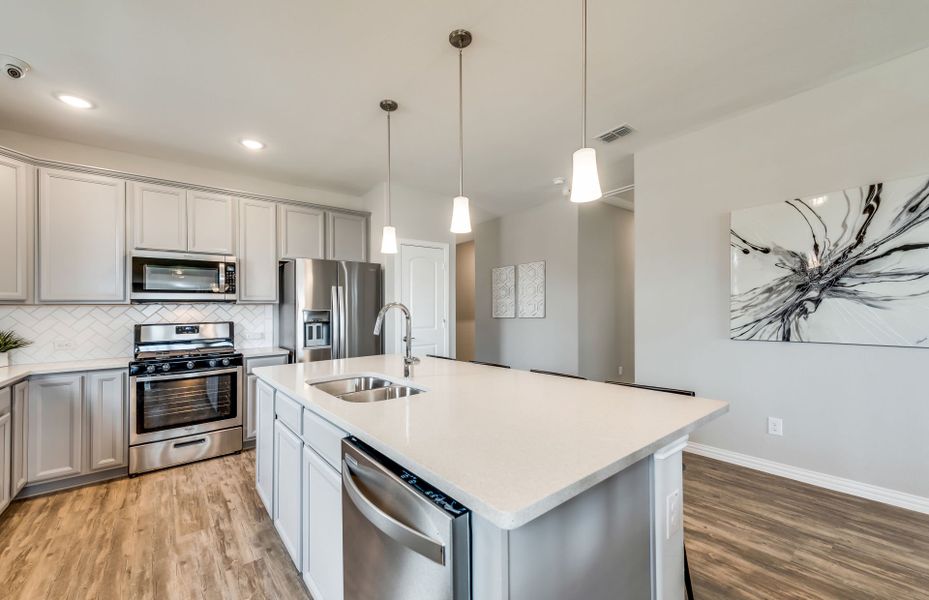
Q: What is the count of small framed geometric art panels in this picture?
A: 2